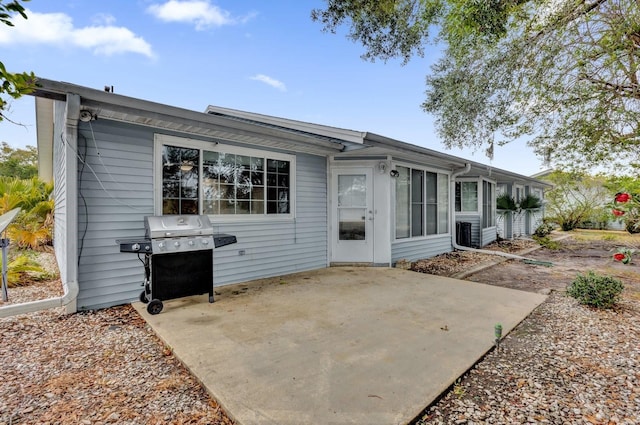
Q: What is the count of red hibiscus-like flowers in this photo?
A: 3